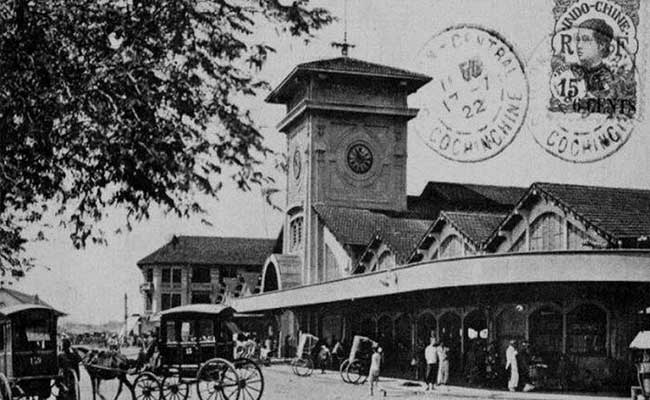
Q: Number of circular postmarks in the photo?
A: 2